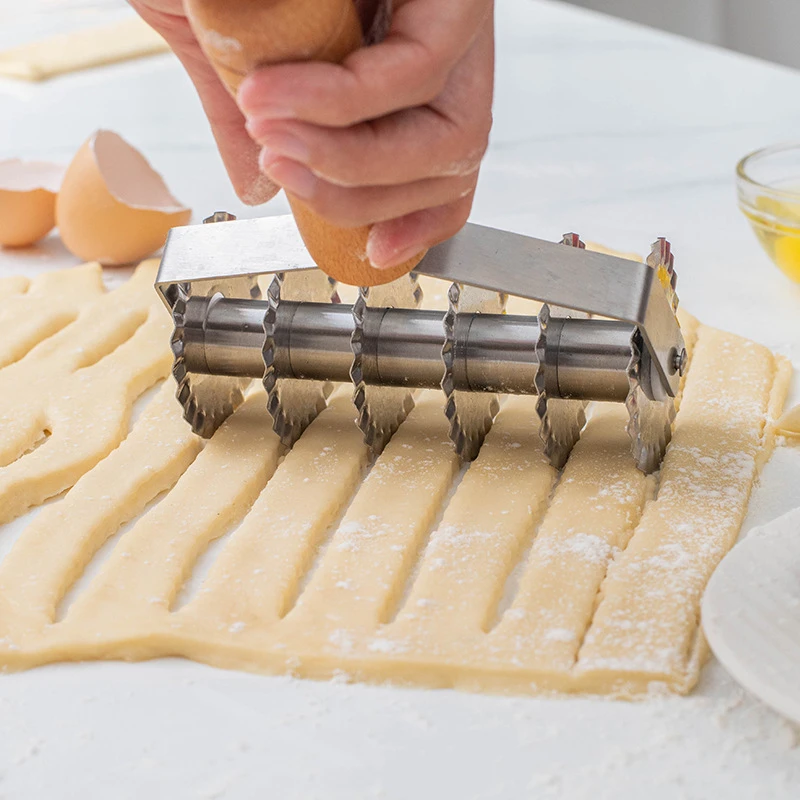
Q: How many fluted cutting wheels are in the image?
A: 6